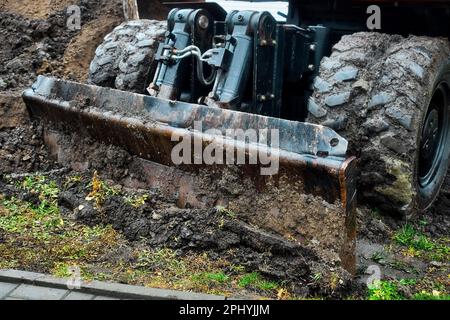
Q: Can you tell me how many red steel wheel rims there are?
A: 0